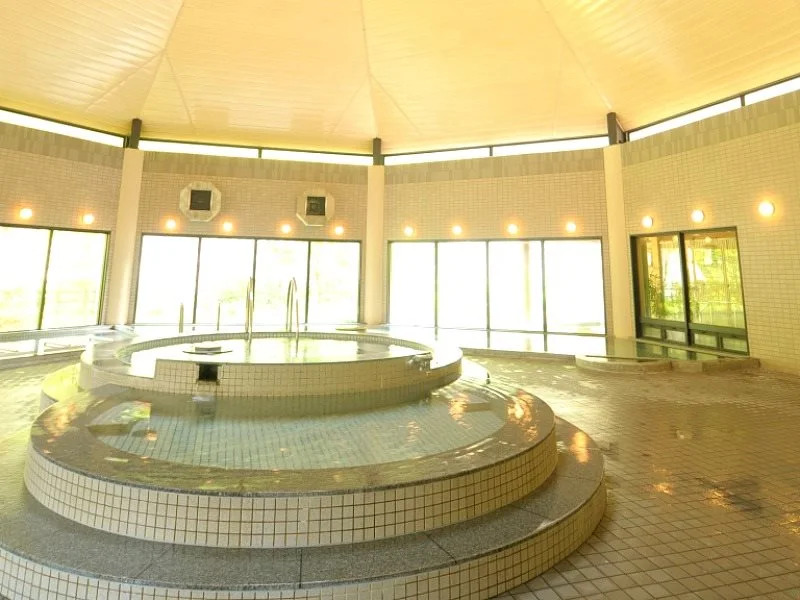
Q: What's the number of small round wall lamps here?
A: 13